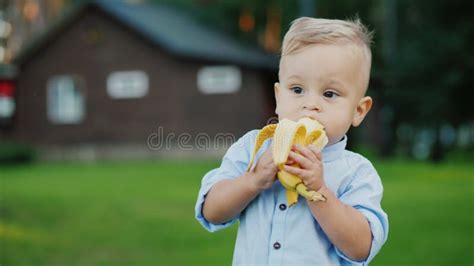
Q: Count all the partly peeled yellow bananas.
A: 1